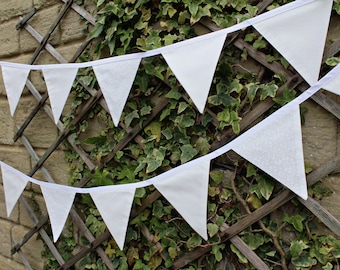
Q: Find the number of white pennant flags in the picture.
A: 11